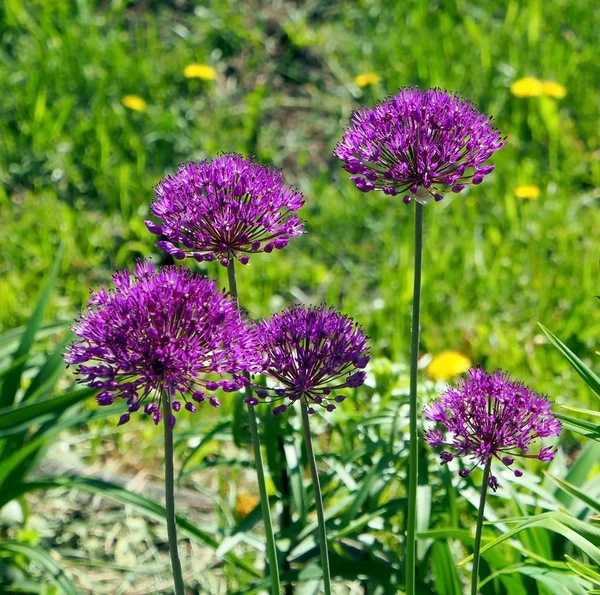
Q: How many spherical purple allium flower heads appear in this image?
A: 5